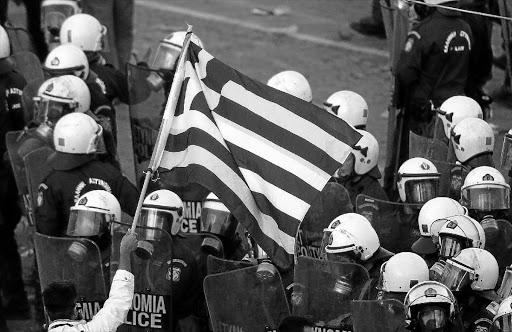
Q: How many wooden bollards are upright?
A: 0